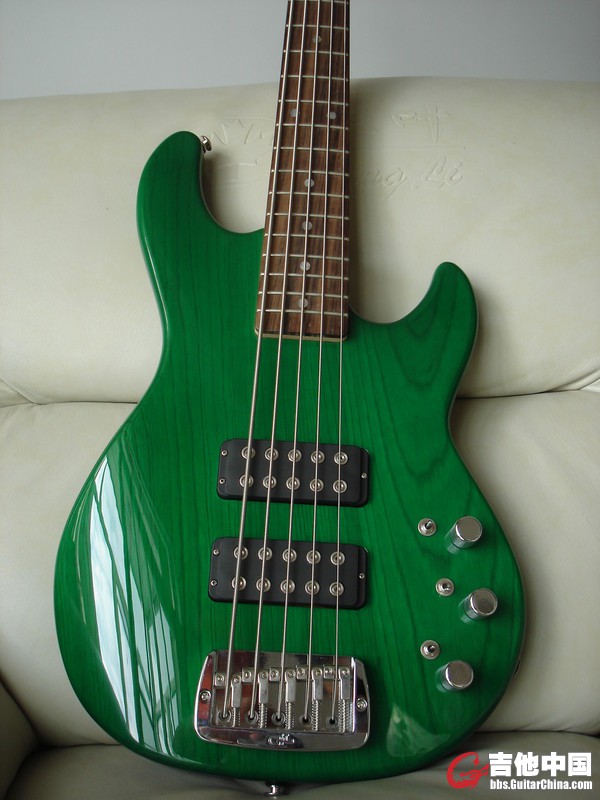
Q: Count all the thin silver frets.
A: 15